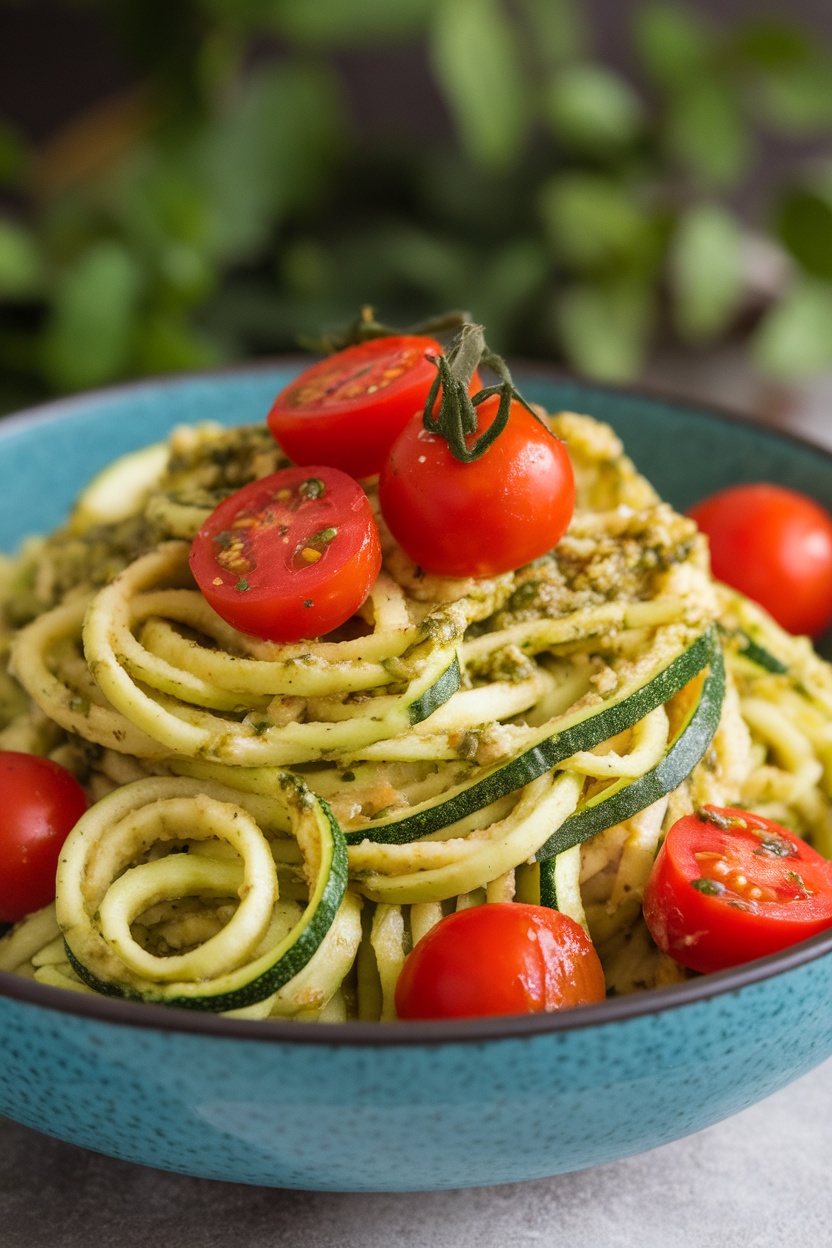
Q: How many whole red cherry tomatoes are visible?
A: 4